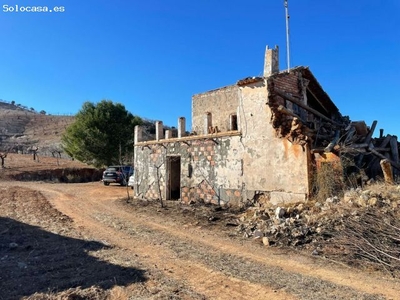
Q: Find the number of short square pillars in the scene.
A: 5